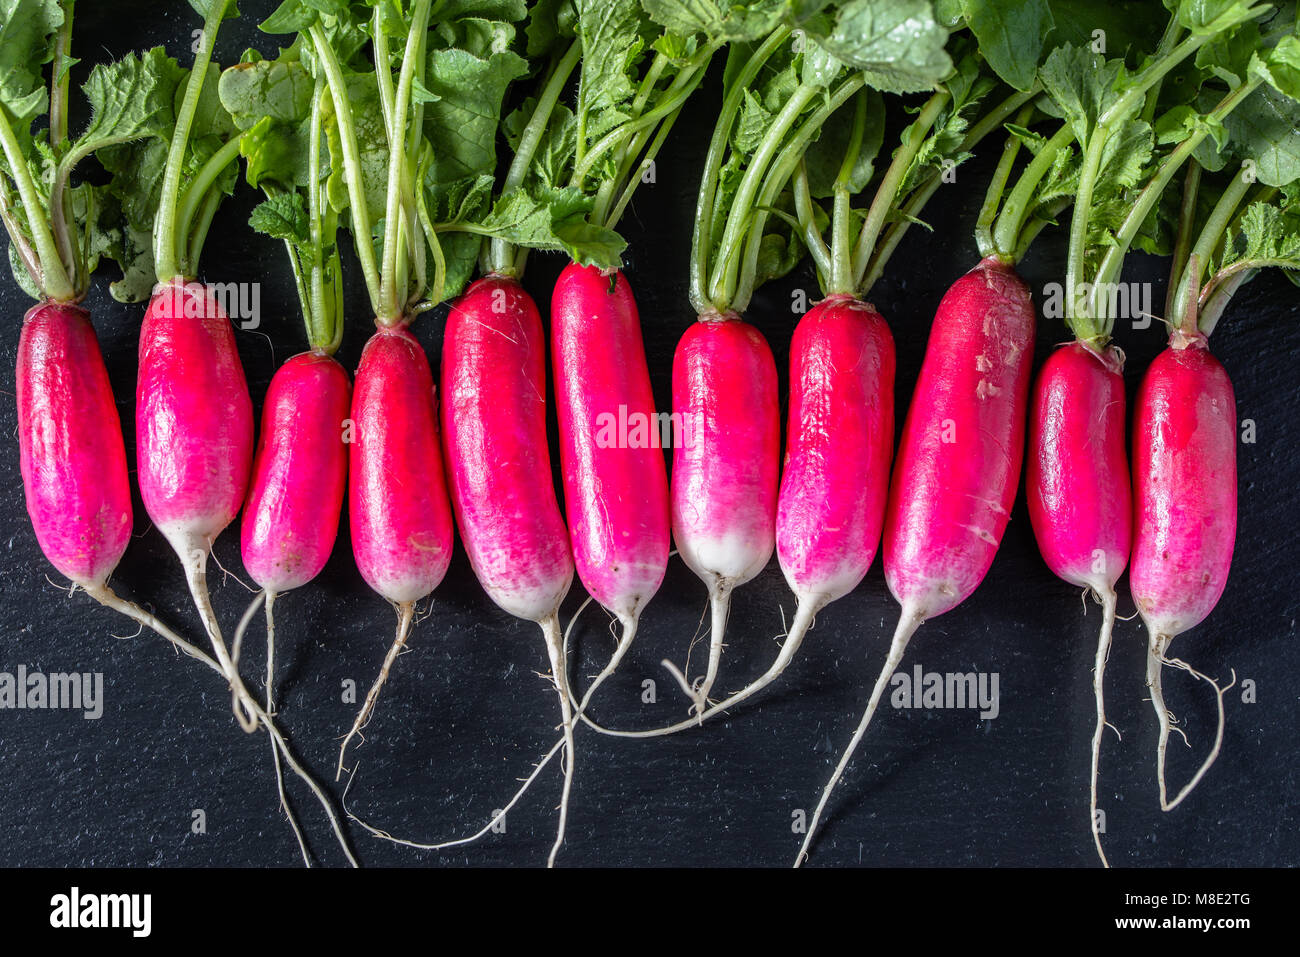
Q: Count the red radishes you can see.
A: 11